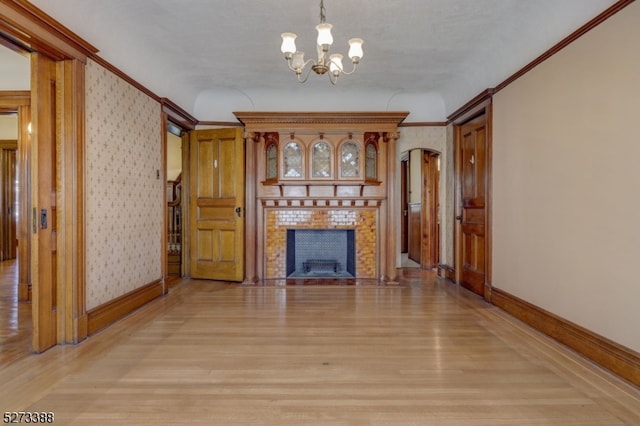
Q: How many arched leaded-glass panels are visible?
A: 5